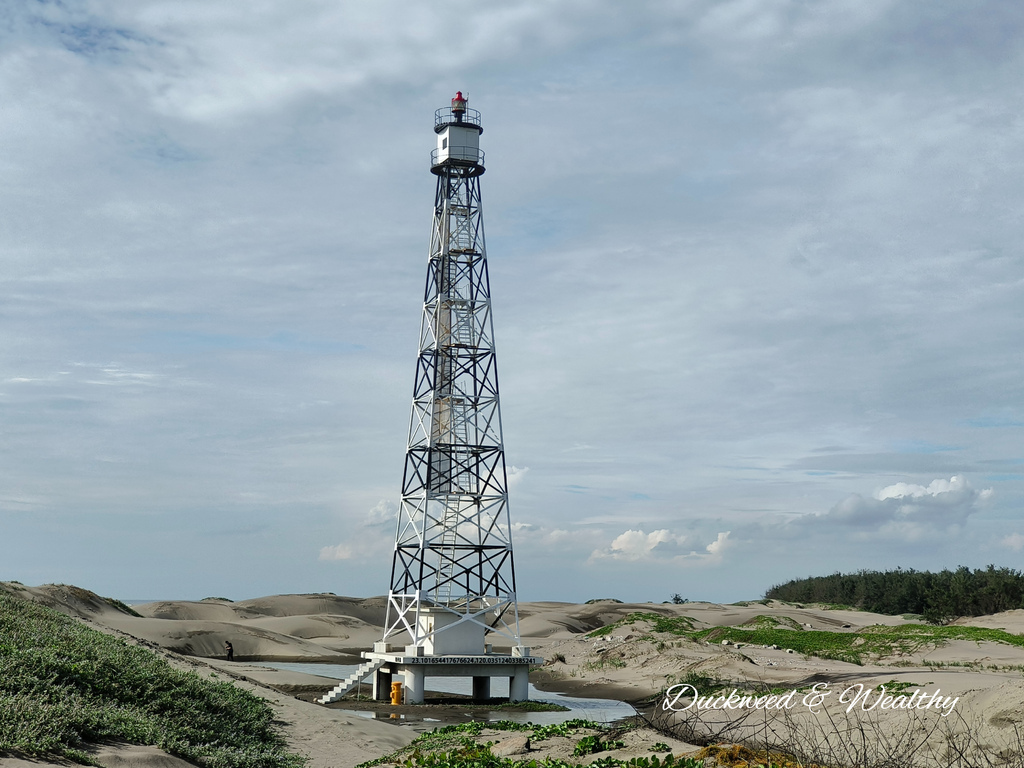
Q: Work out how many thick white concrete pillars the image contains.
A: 4